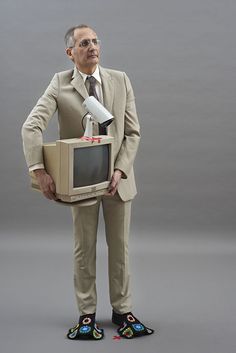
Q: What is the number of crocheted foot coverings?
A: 2